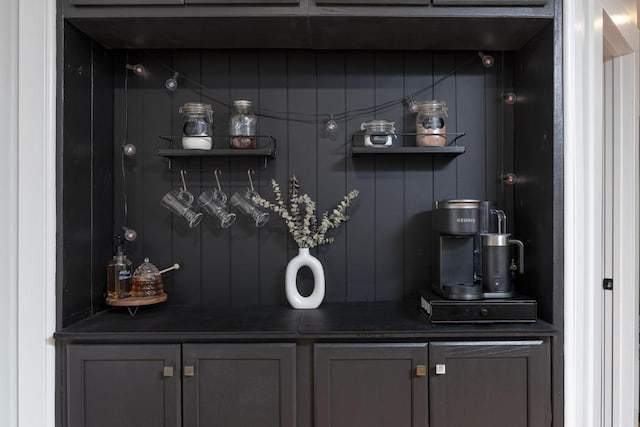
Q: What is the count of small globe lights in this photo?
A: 9